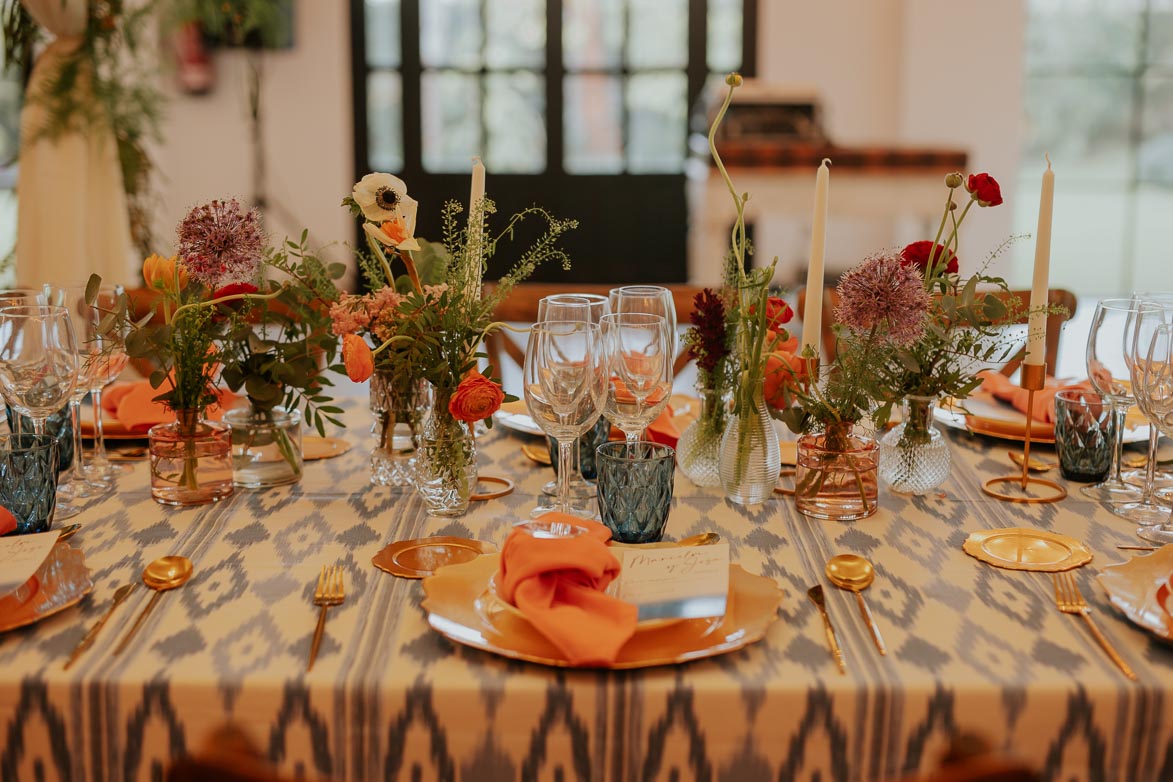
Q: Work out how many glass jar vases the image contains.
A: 8